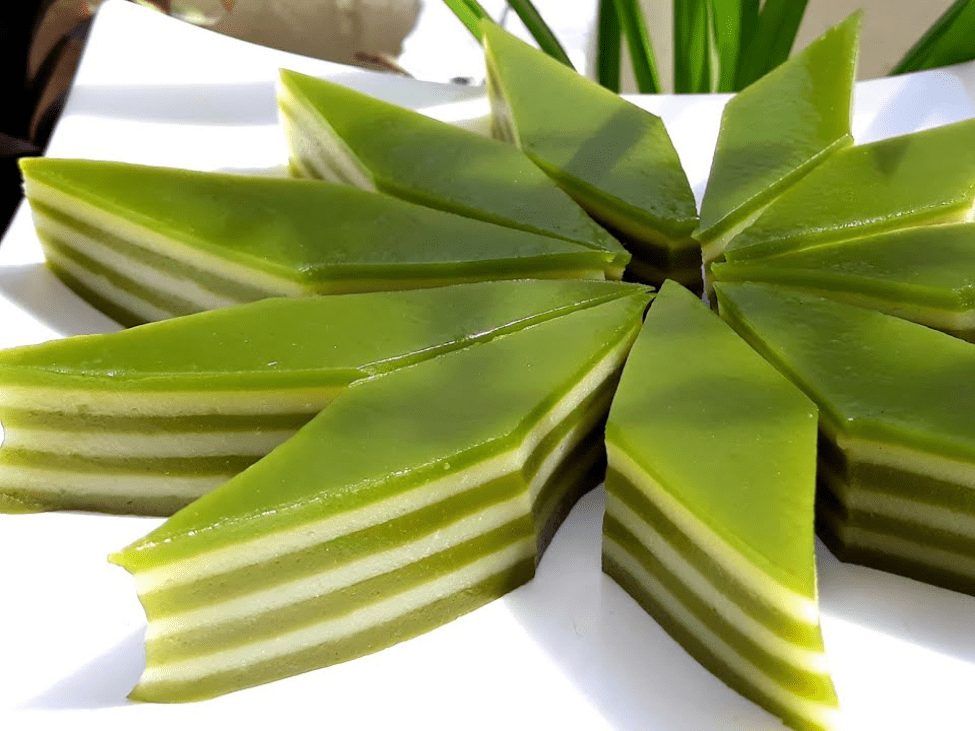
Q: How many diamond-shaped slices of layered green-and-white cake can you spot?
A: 10